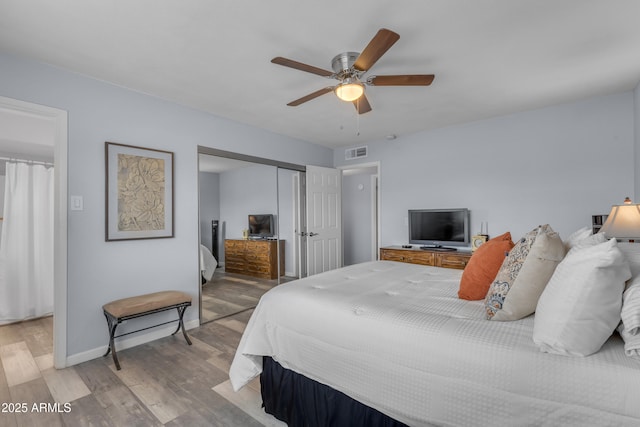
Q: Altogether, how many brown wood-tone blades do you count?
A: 5